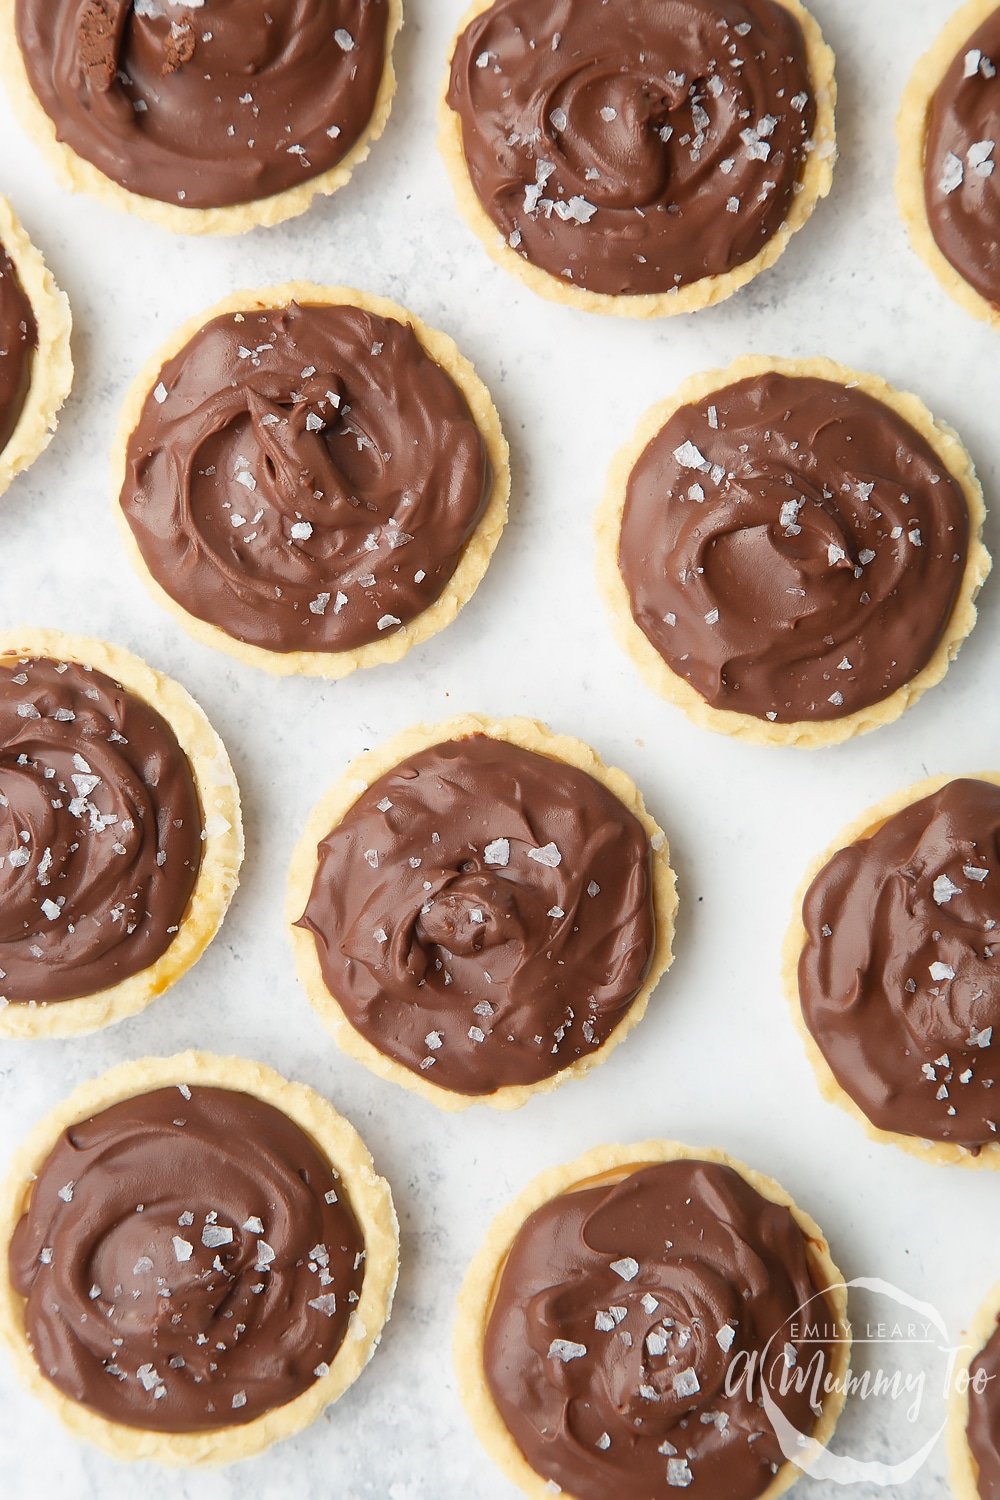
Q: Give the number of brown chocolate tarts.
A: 12